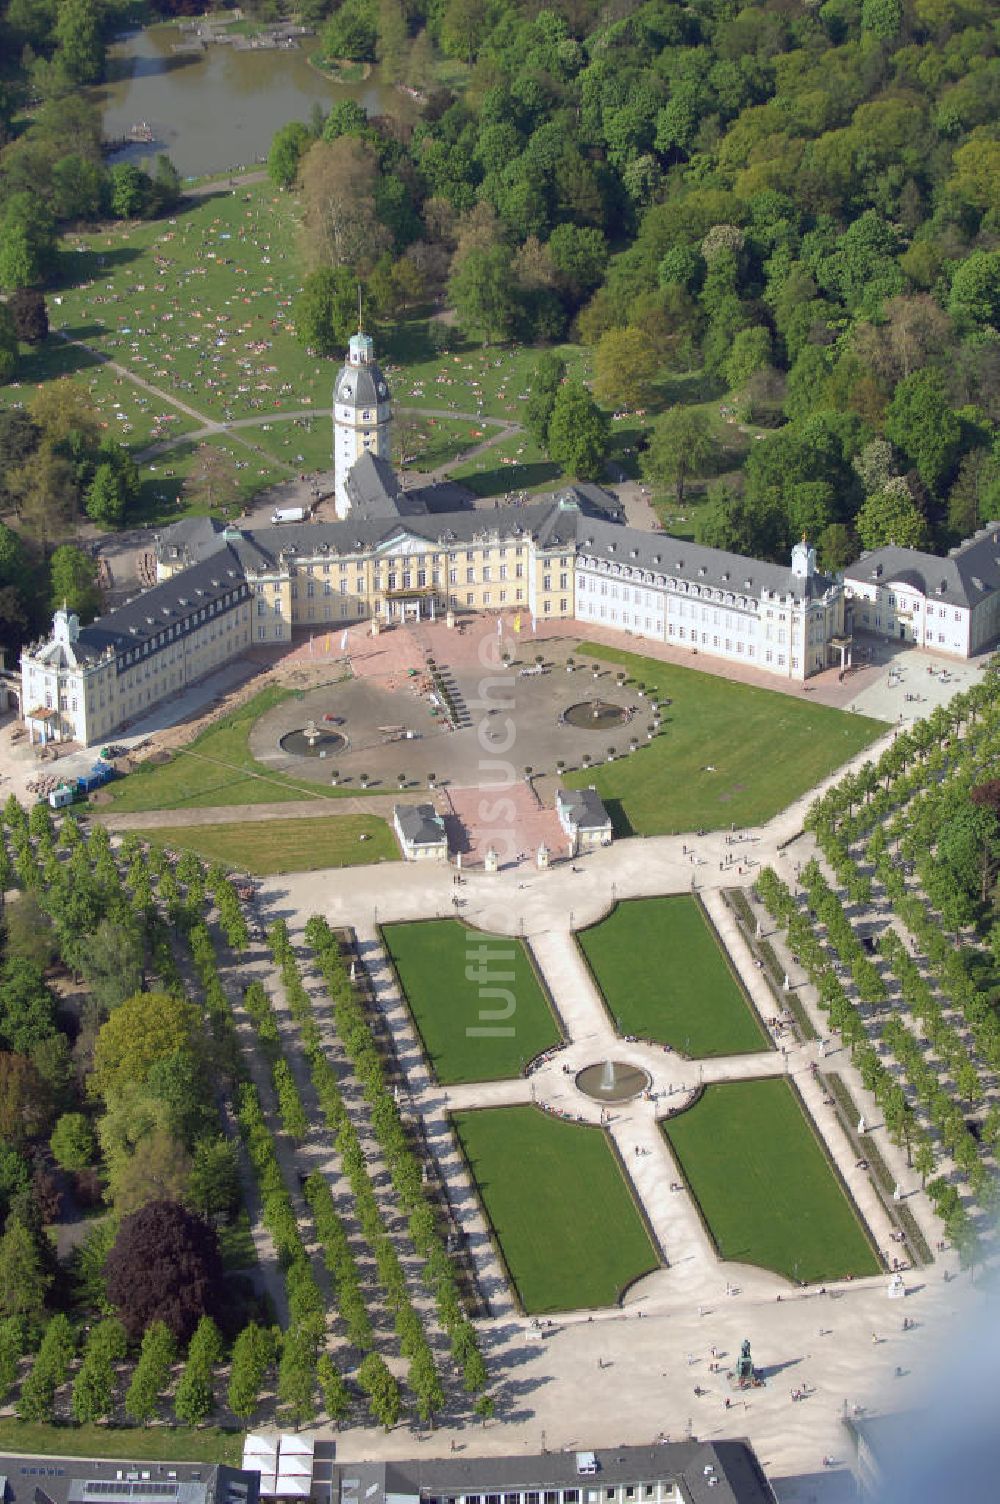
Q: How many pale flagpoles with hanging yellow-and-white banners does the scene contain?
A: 6